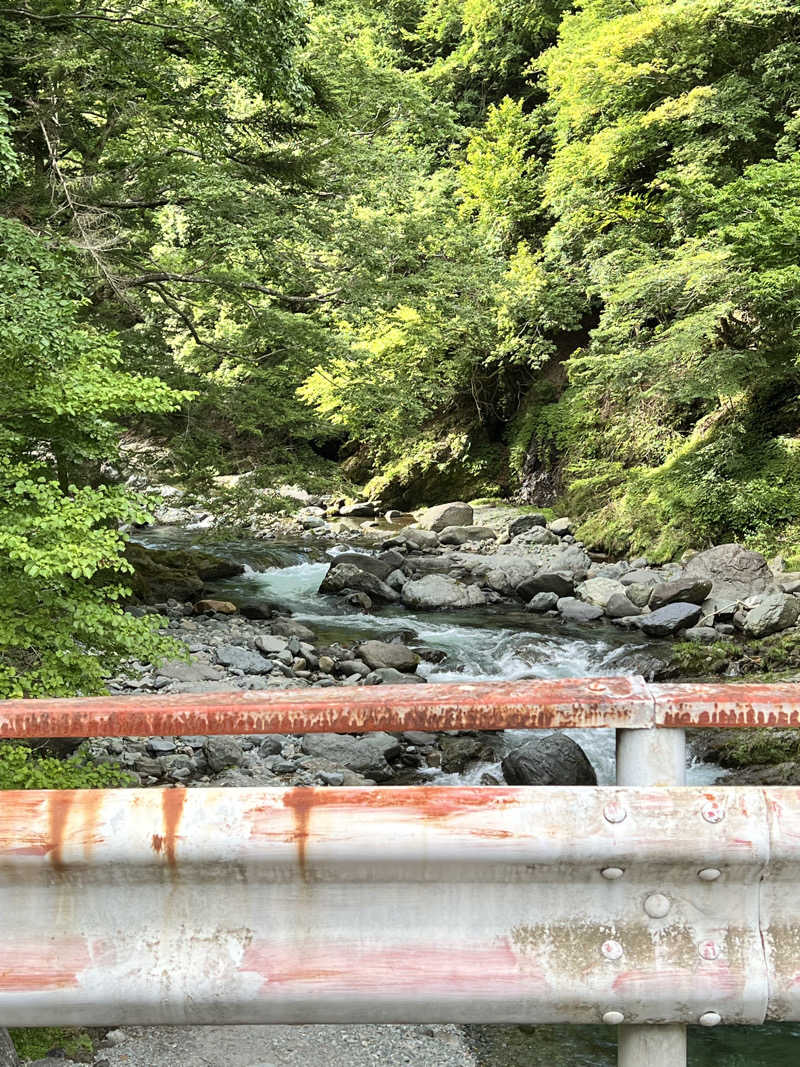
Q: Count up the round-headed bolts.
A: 9